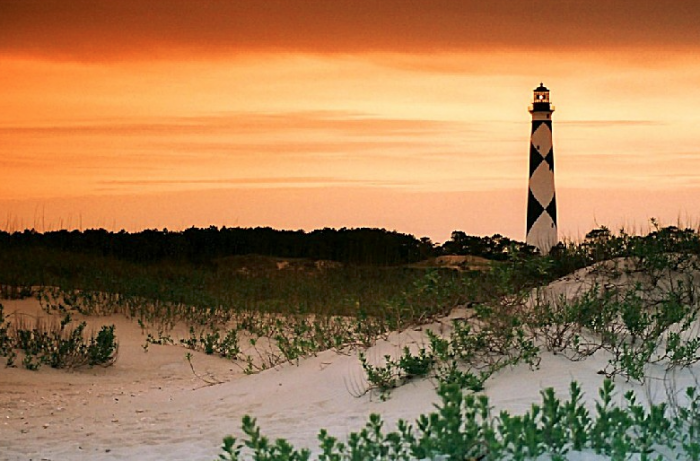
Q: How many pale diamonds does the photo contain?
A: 3